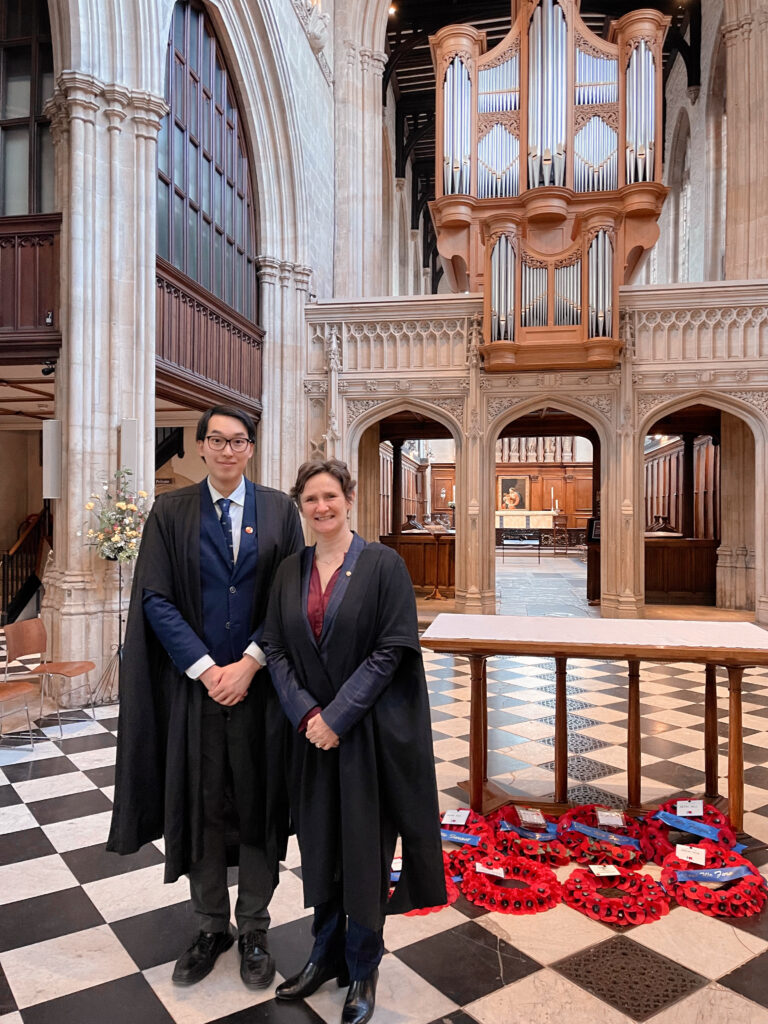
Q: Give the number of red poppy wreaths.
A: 8